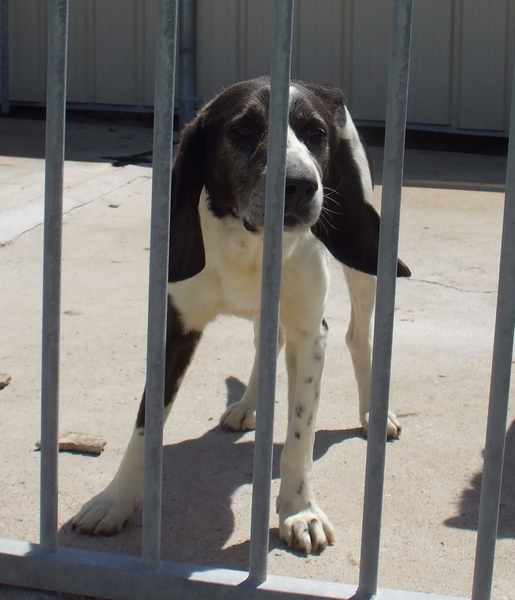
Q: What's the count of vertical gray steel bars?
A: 5